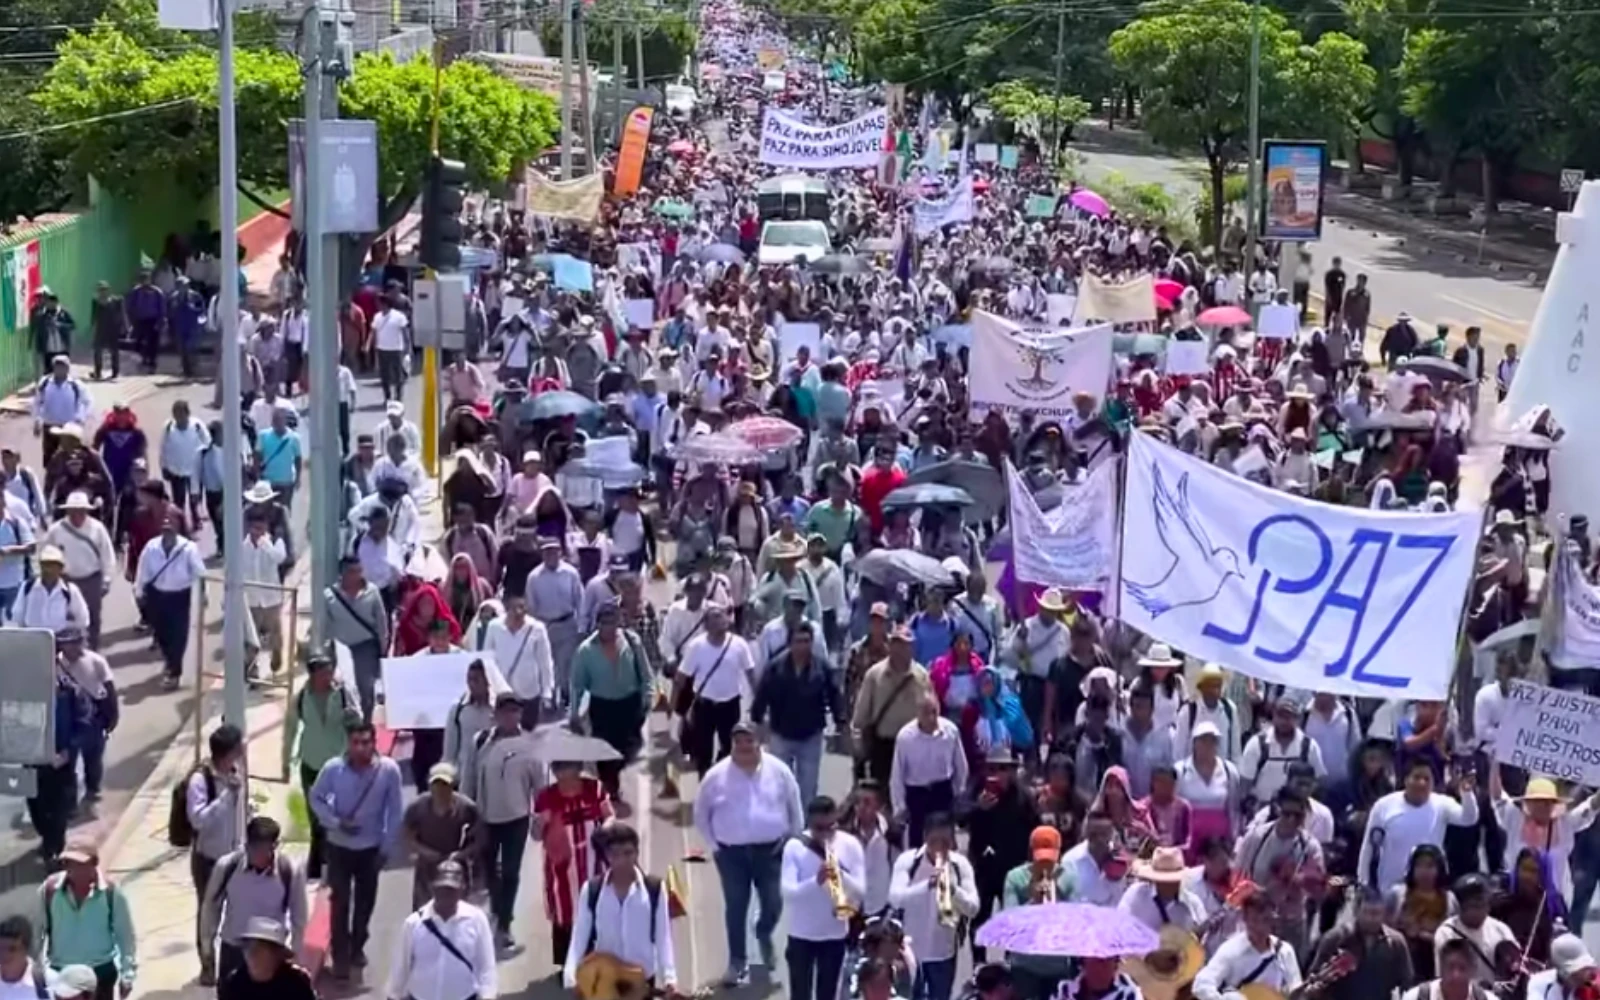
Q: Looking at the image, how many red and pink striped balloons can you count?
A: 0